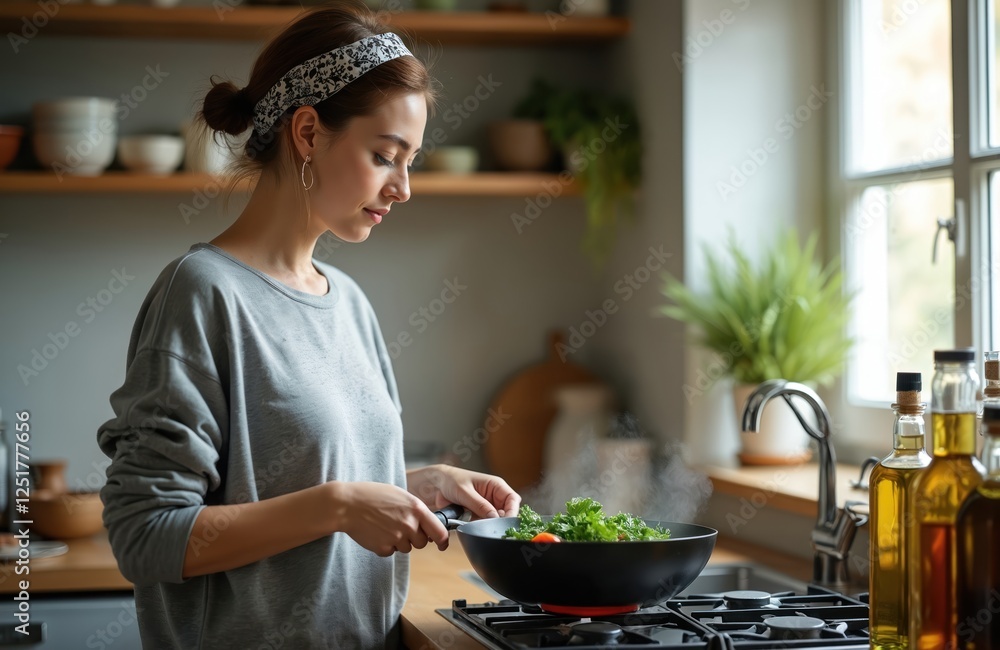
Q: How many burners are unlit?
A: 3